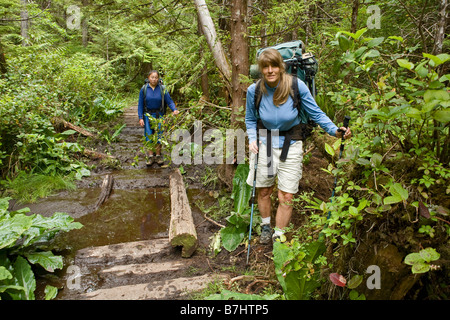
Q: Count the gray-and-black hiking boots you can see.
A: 2